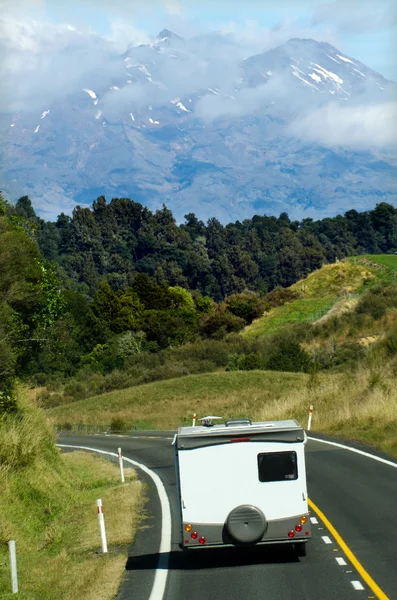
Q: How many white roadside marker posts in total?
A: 5